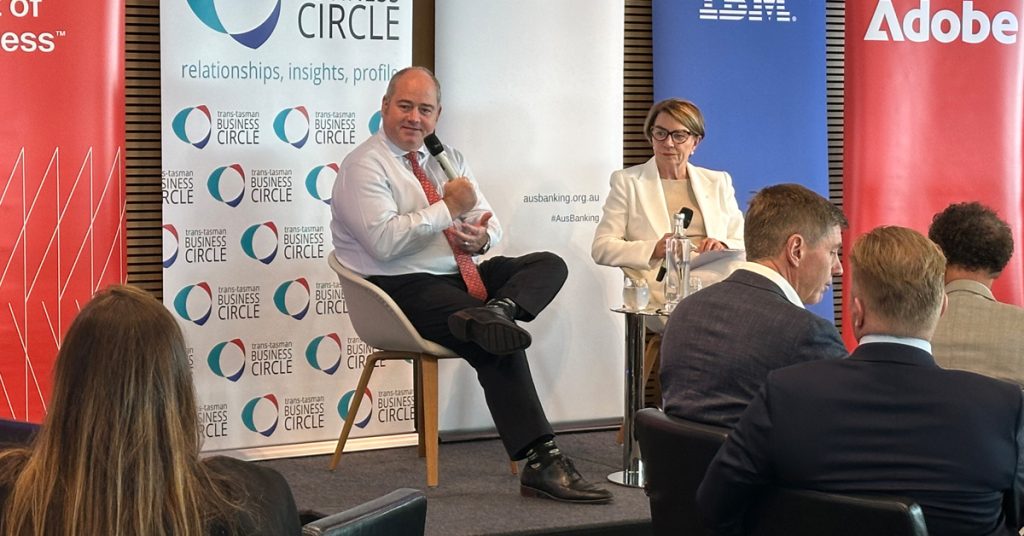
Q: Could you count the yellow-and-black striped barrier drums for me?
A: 0